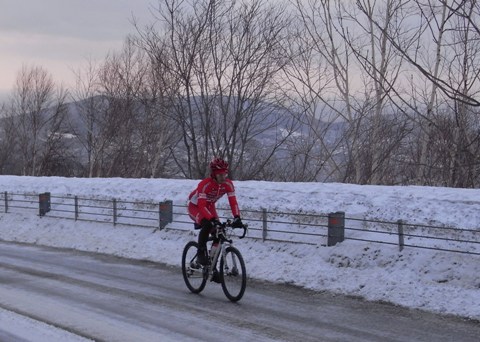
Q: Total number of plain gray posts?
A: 5